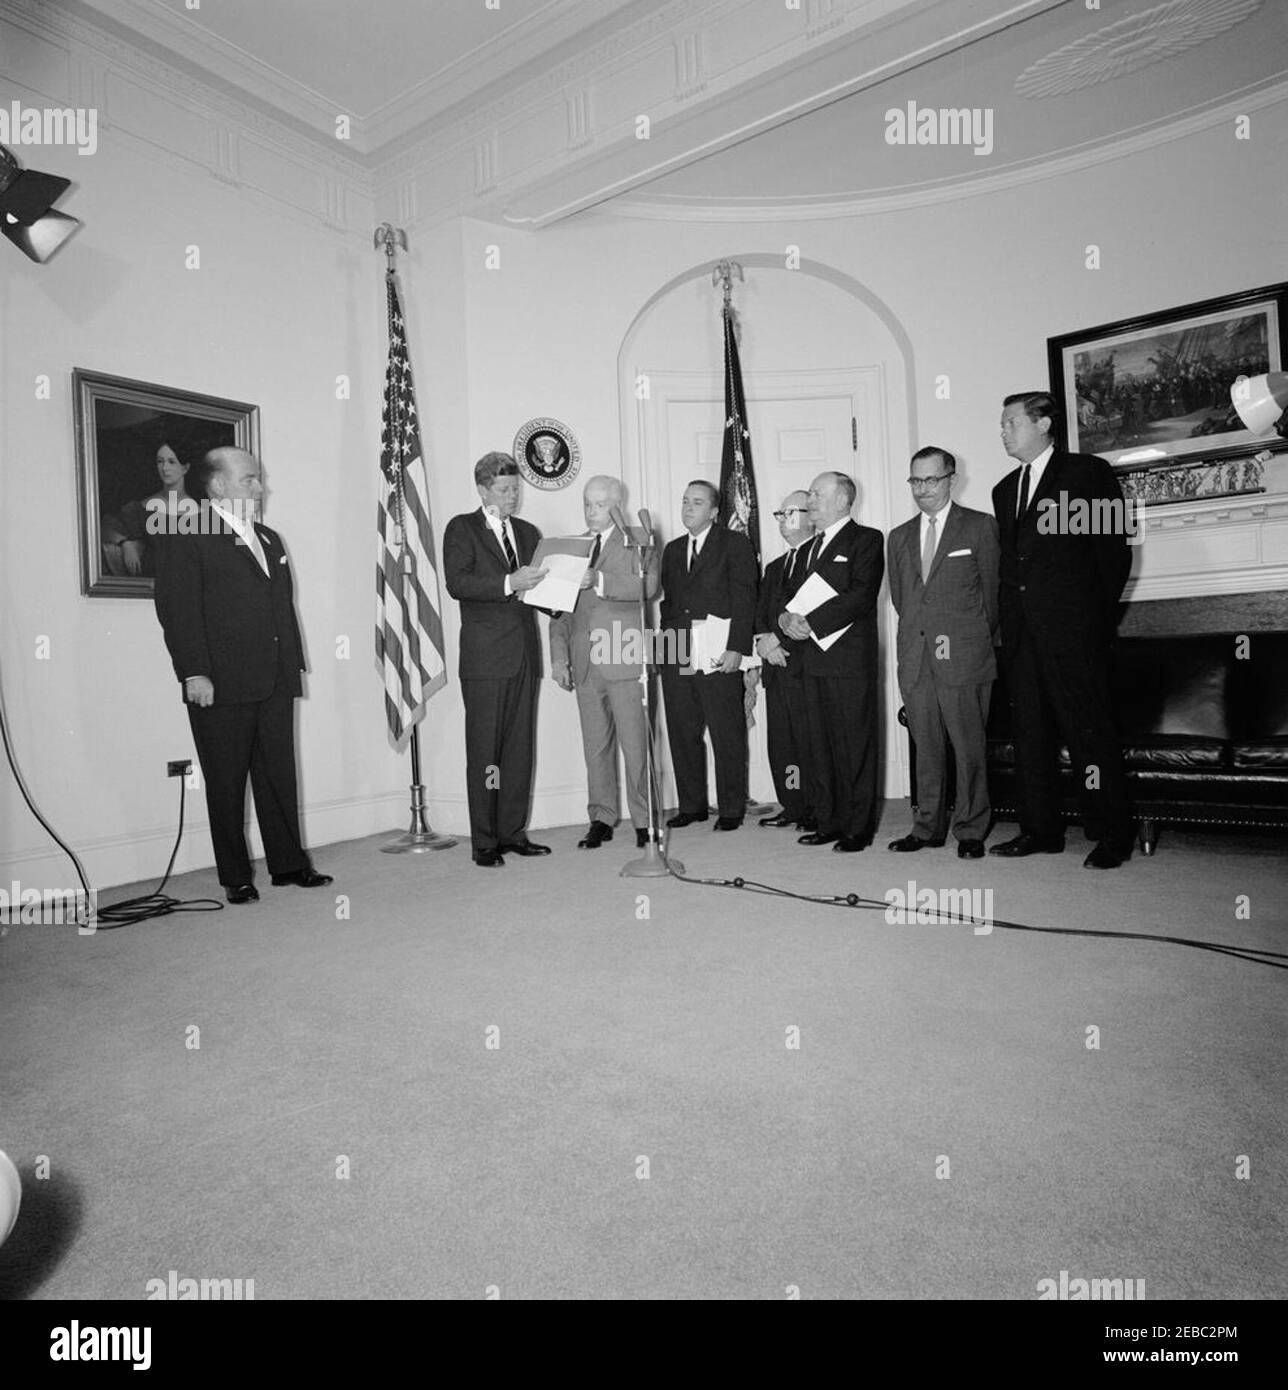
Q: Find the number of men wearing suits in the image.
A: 8